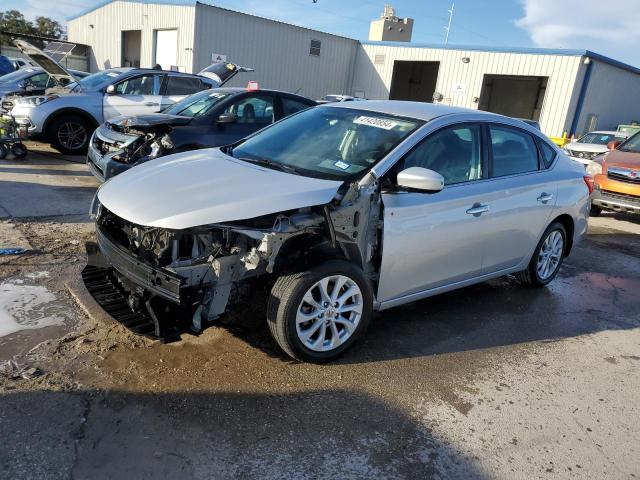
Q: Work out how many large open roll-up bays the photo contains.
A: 2